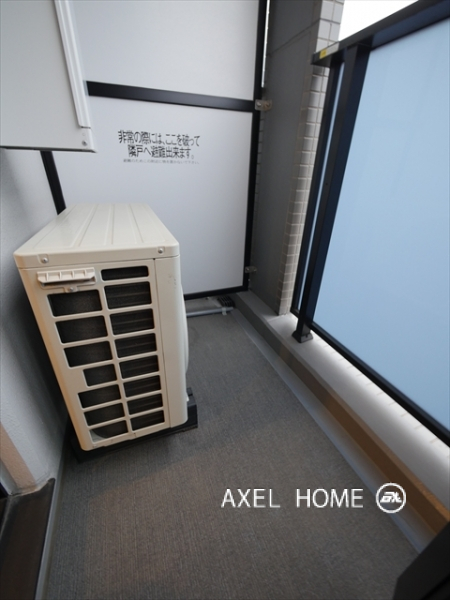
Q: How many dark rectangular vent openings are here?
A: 15